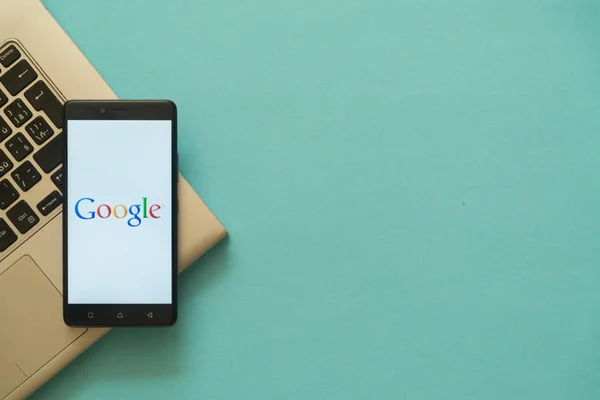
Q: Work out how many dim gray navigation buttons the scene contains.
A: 3